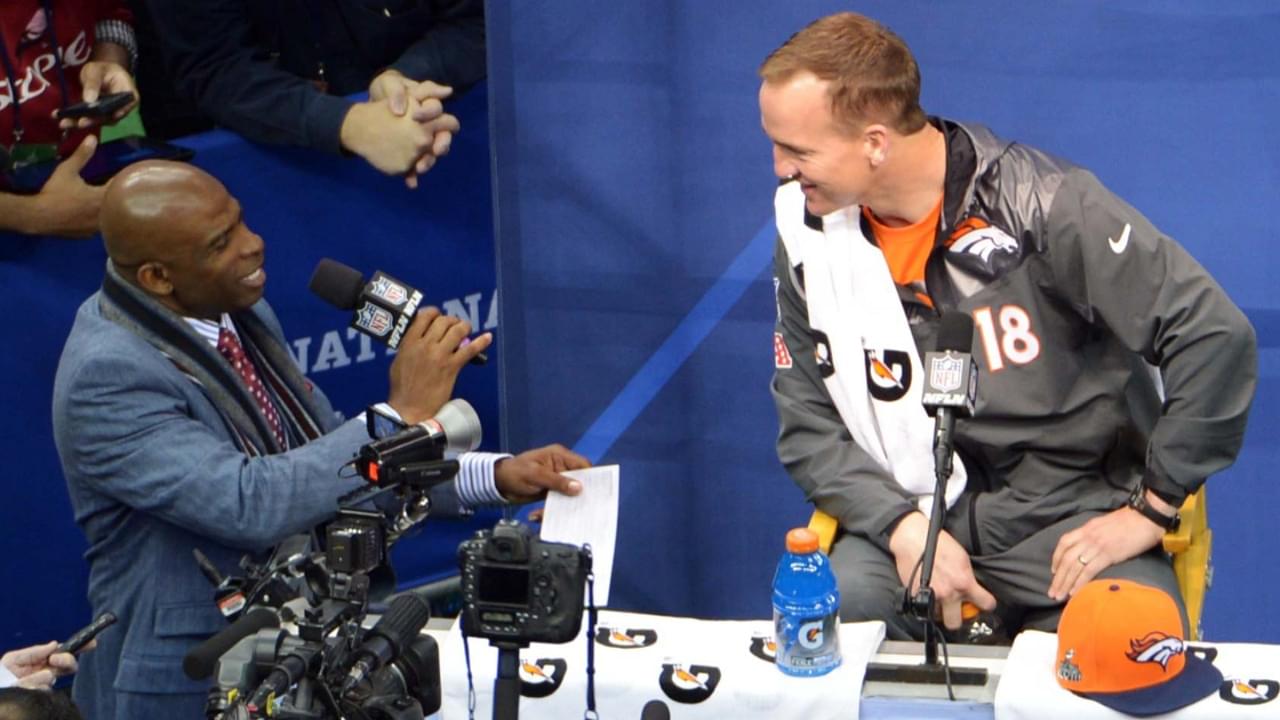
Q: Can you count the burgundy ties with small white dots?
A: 1